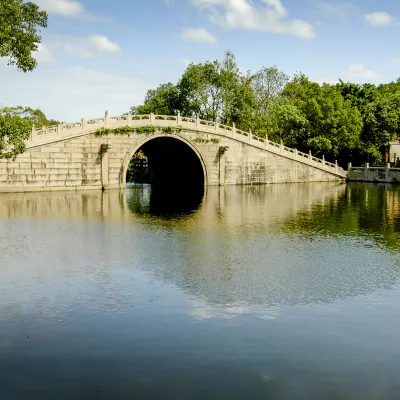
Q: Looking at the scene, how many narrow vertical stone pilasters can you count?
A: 2